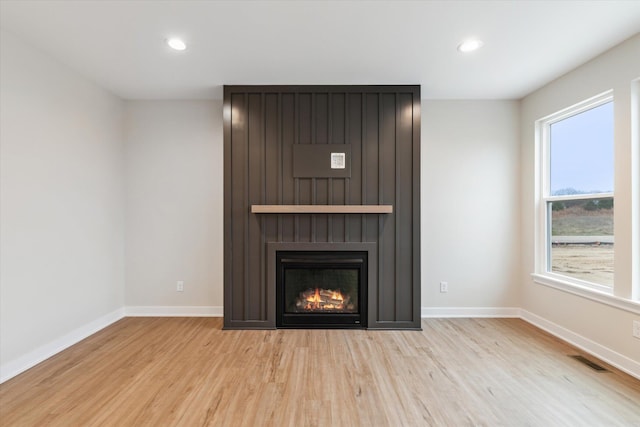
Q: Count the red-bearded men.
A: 0